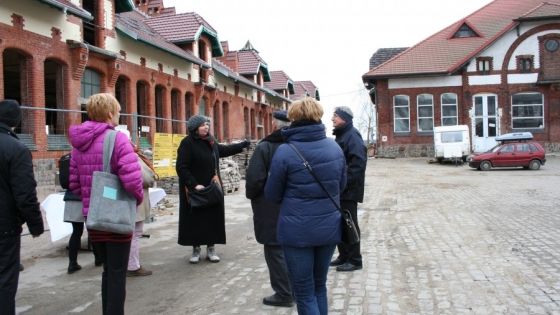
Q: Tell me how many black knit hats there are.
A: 1